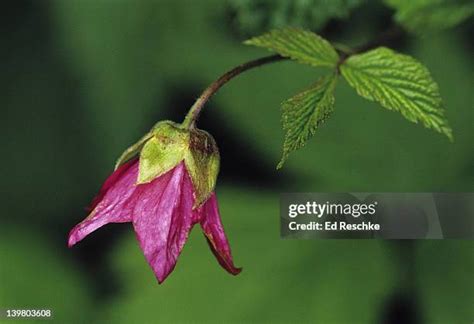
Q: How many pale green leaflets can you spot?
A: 3